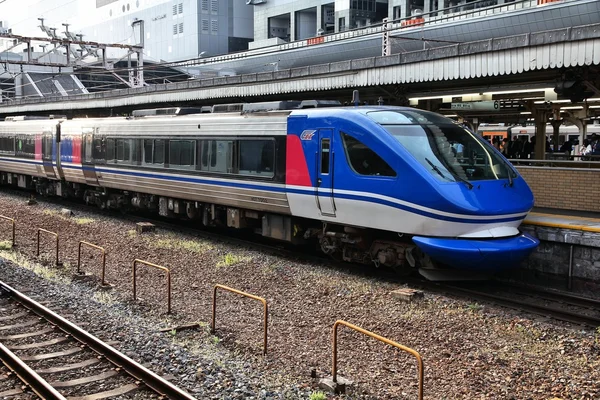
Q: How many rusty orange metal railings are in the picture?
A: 6